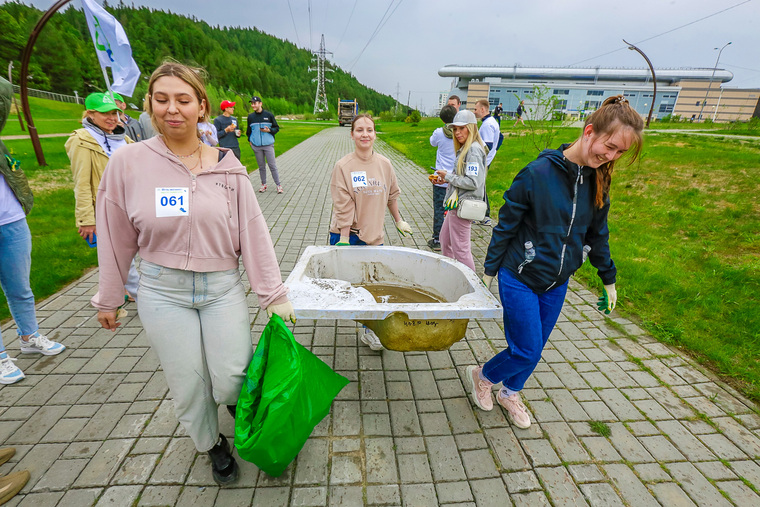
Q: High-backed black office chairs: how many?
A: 0